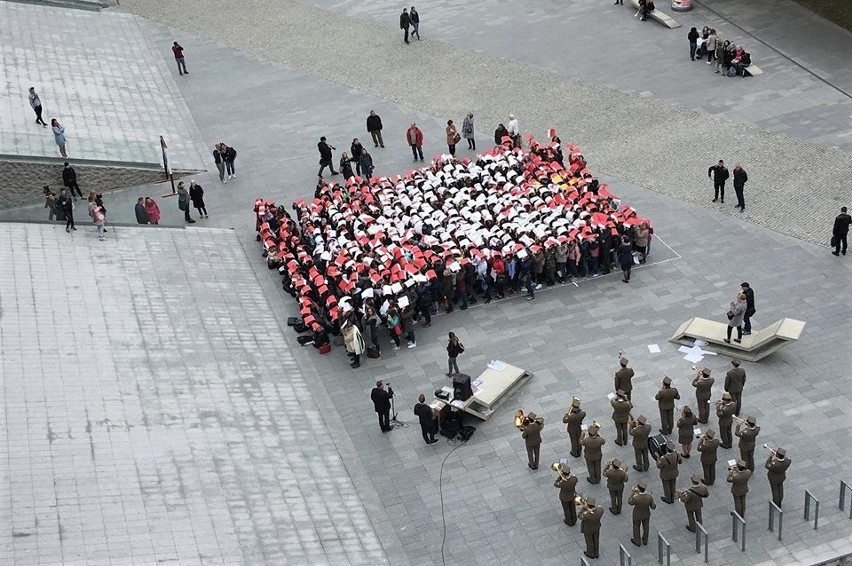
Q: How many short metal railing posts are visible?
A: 8